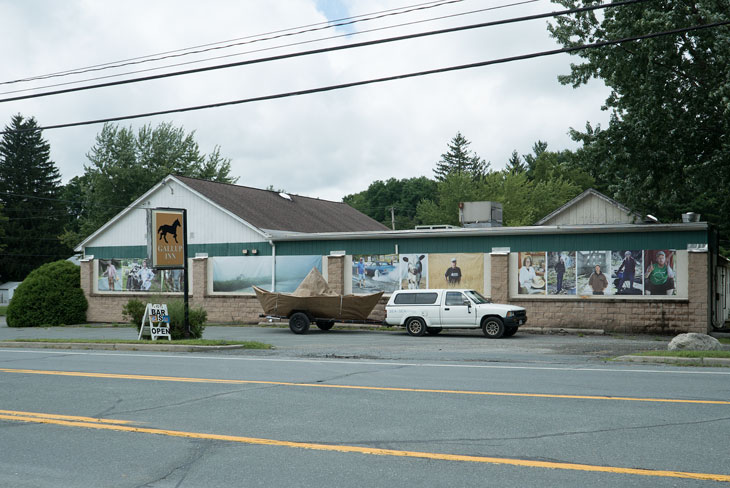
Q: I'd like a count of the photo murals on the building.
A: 12